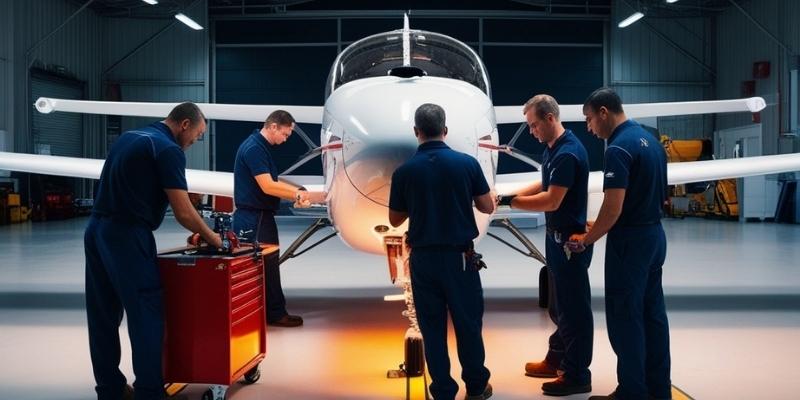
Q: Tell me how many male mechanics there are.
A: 5